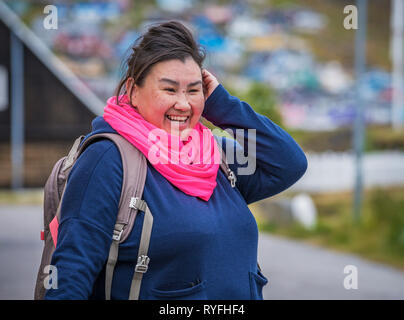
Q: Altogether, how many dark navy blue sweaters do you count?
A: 1